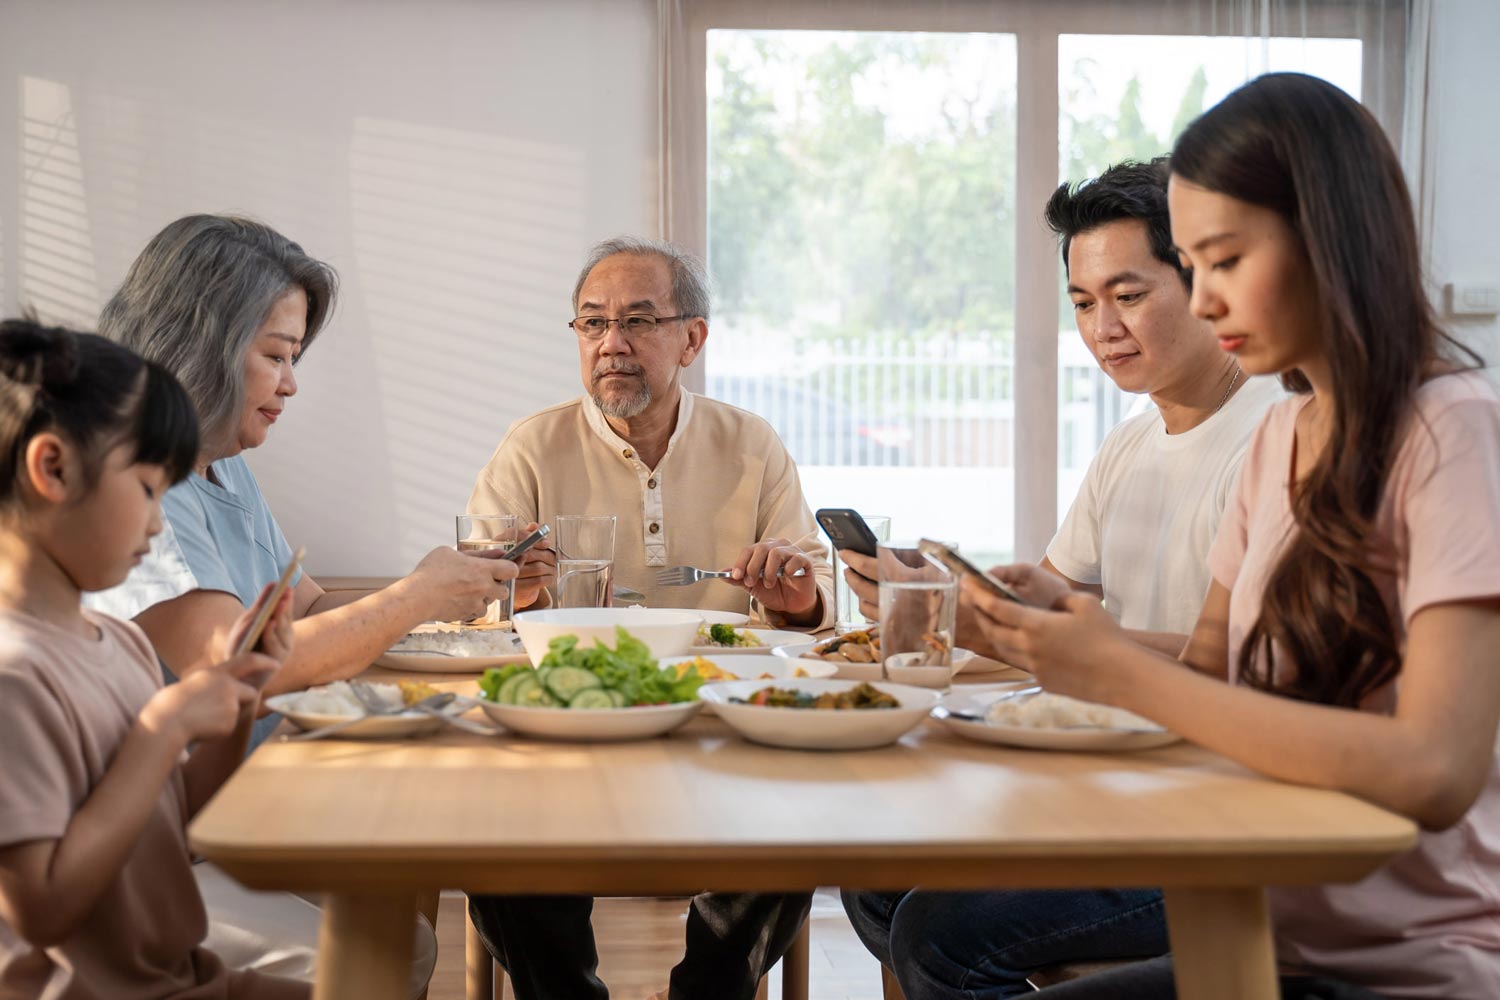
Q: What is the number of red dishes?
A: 0